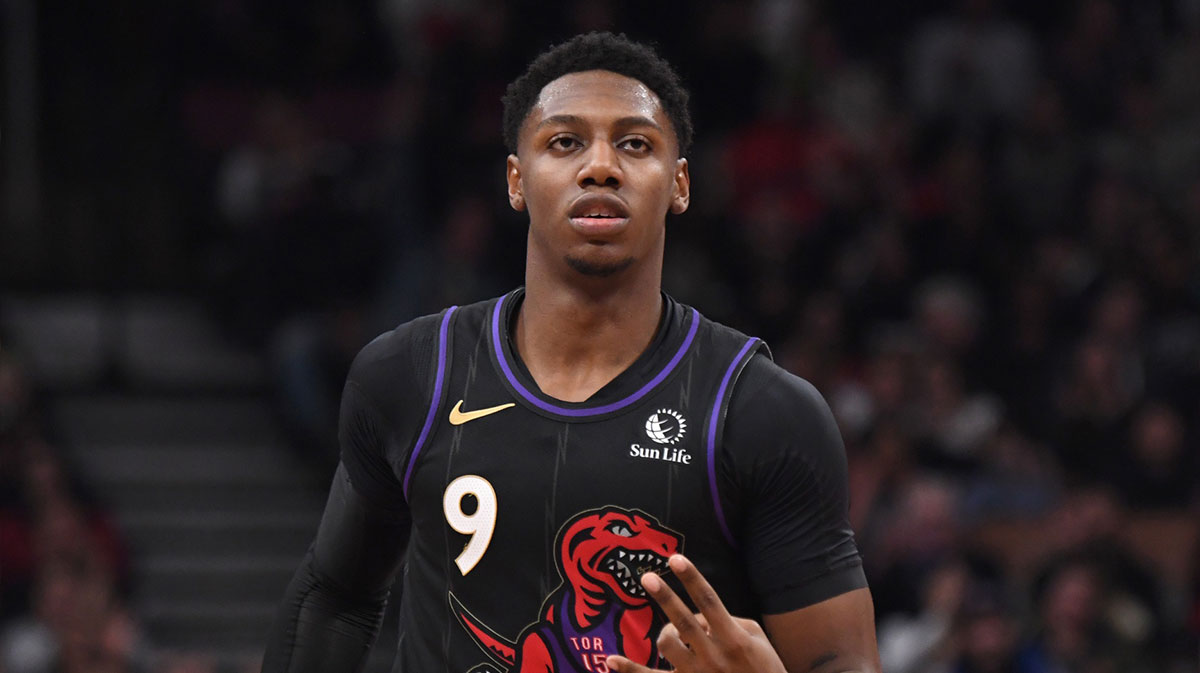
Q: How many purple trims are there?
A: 3